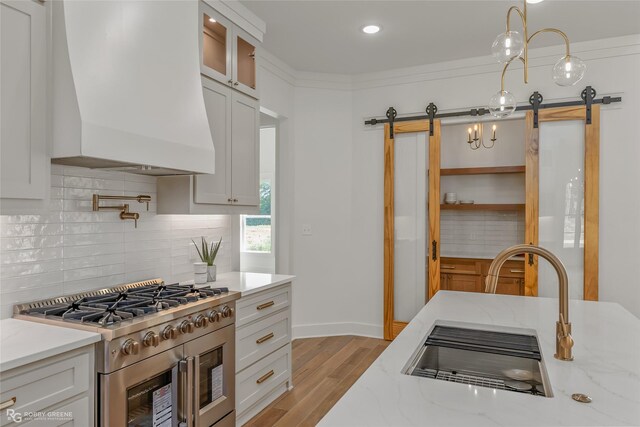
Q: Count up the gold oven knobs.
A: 7